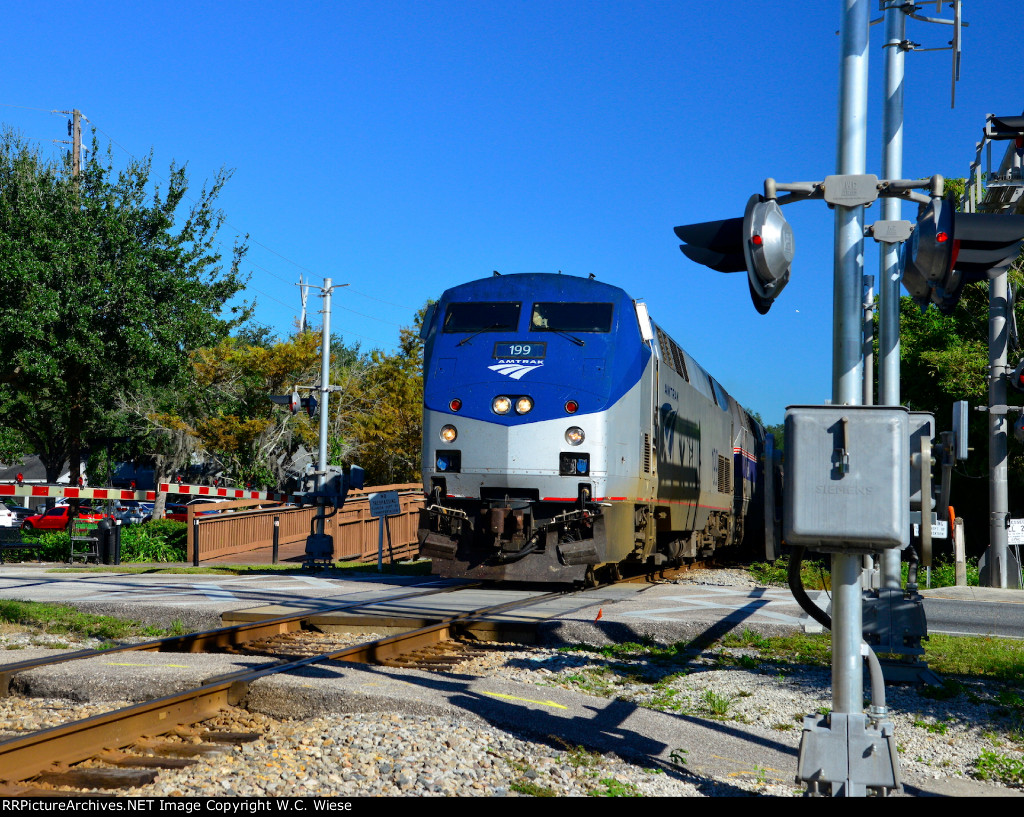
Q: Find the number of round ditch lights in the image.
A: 2